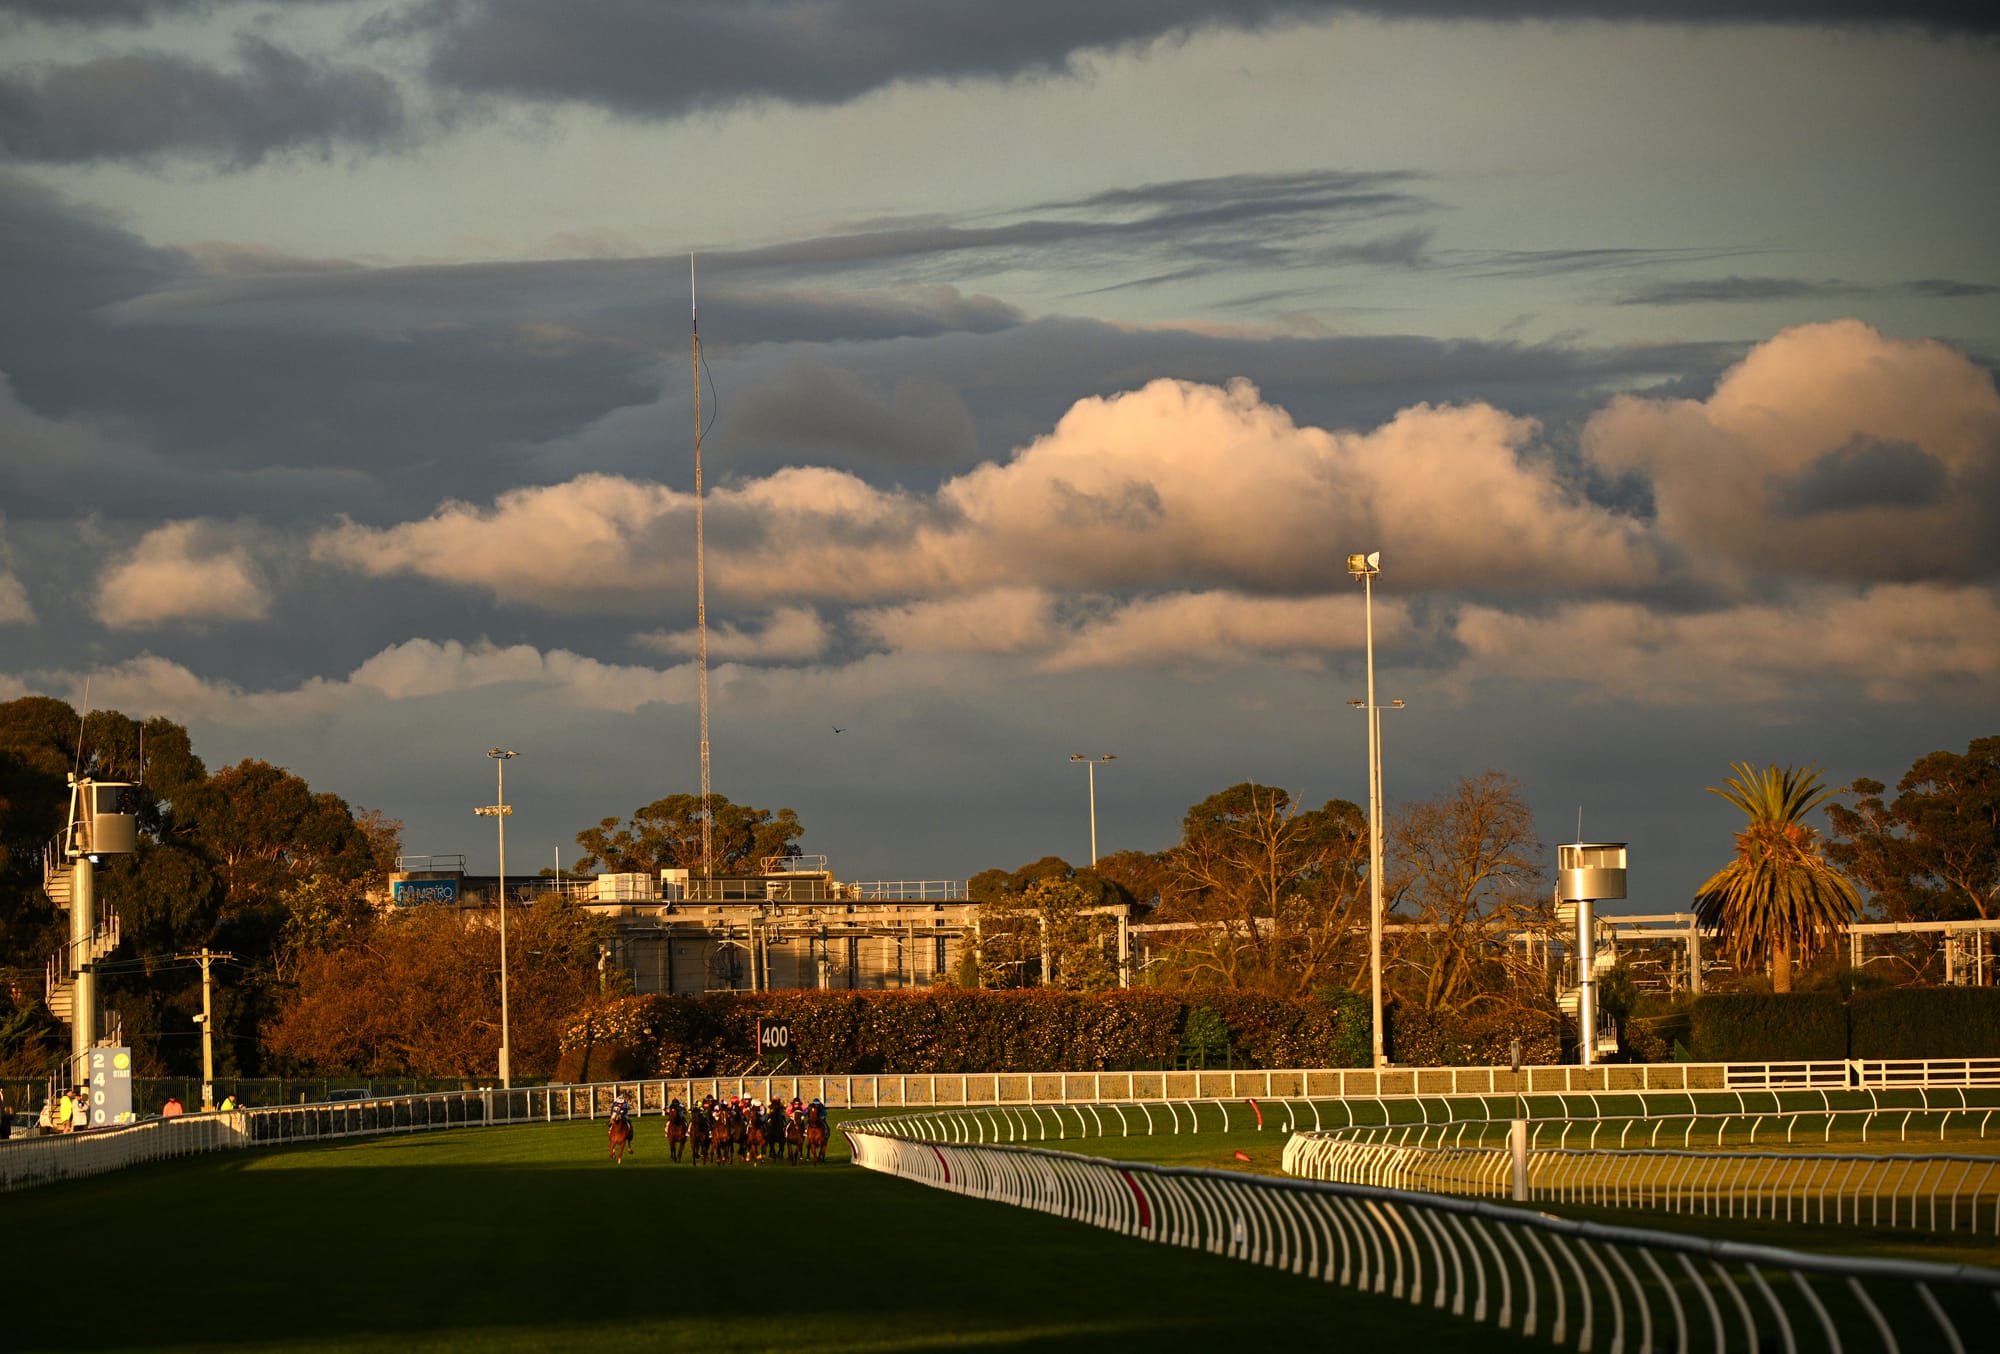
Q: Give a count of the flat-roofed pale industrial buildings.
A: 1